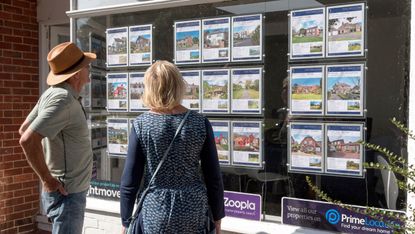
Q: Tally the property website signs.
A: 3